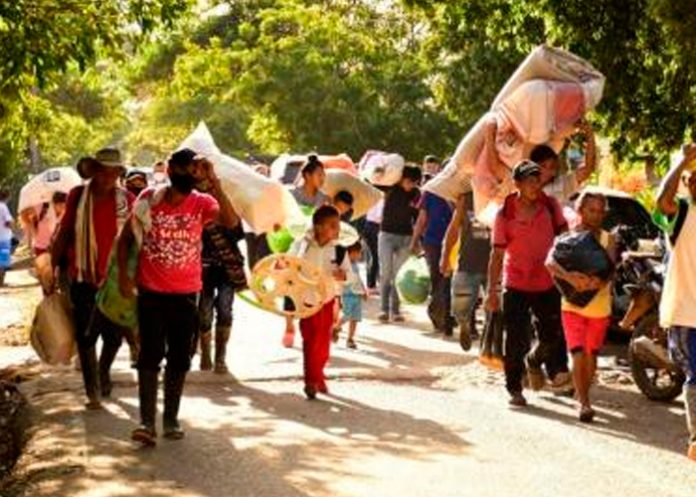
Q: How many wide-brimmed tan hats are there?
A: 1